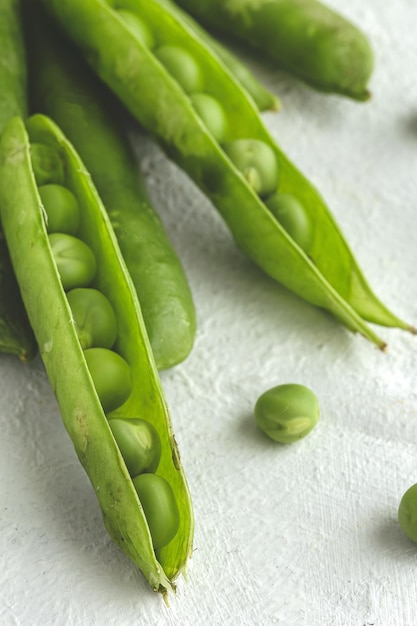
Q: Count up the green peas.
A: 14